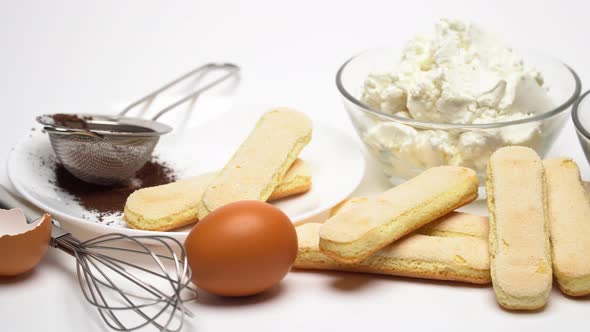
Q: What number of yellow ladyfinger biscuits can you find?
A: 7